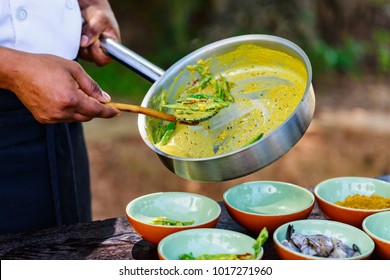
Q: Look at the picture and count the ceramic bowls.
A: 6